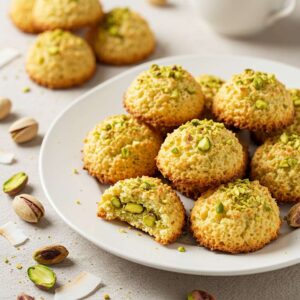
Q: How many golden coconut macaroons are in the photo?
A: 13